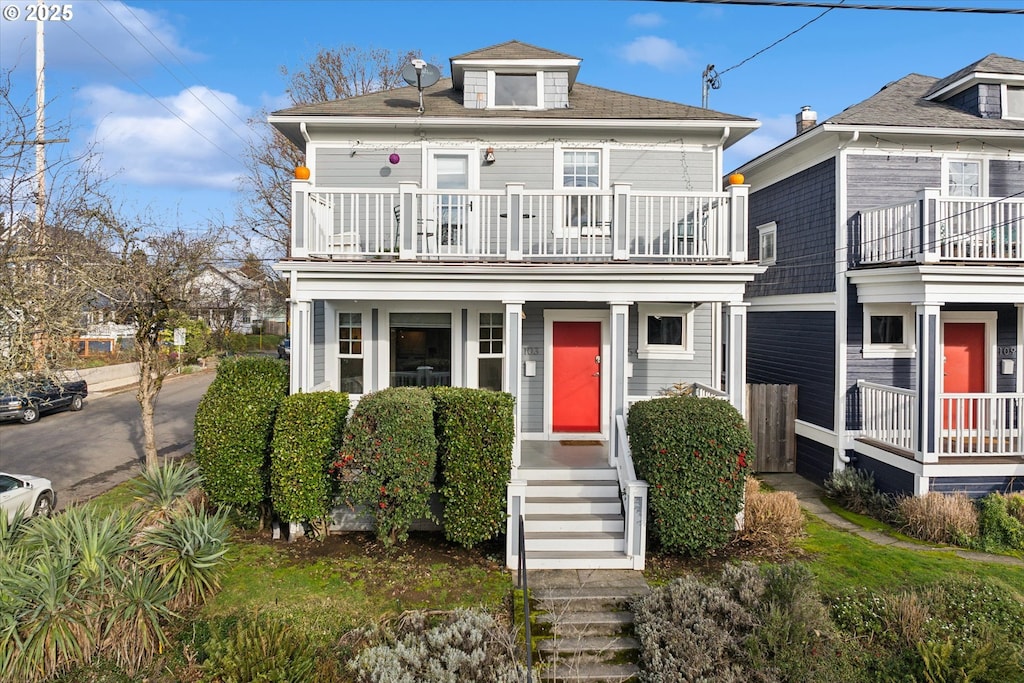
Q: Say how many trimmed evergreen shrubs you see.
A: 5